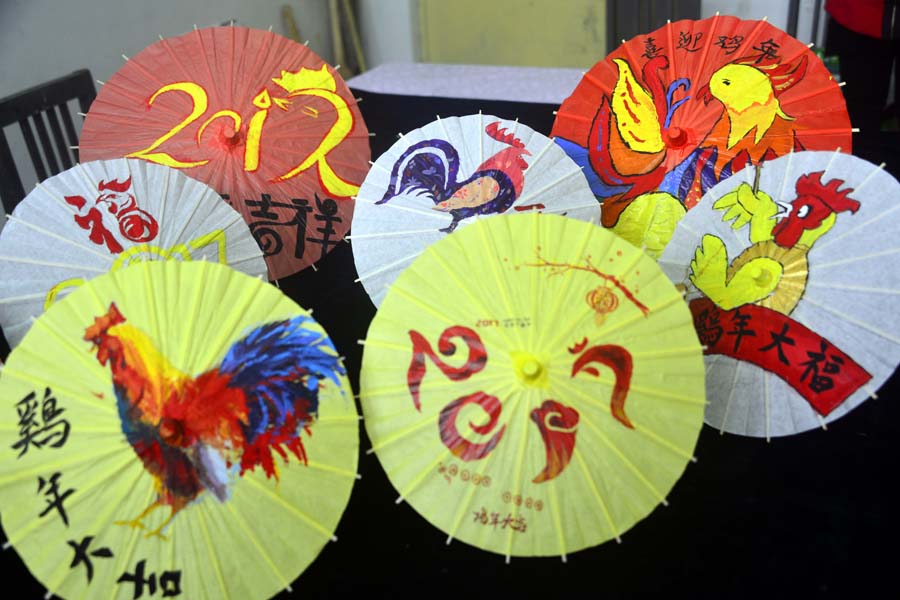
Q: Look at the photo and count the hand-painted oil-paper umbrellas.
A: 7